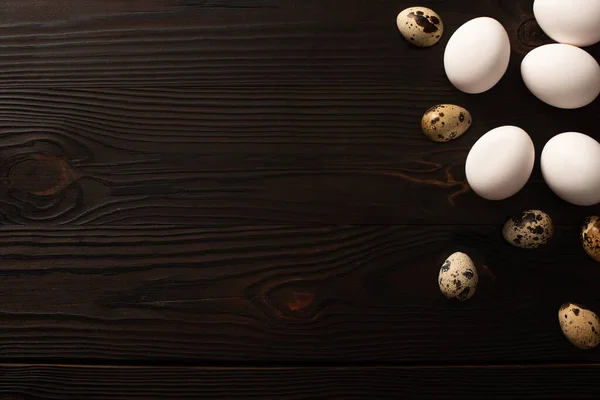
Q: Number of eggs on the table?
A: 11